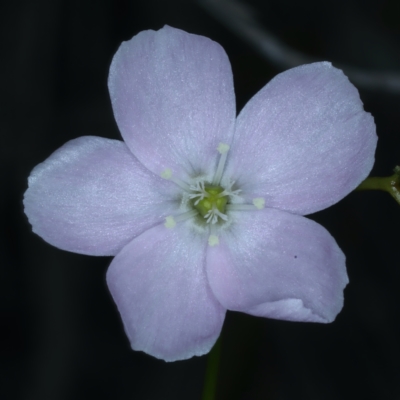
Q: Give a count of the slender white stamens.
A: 5